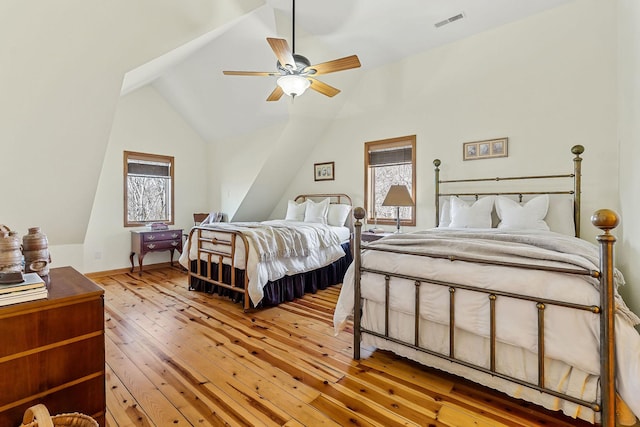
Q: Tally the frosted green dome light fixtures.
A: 0